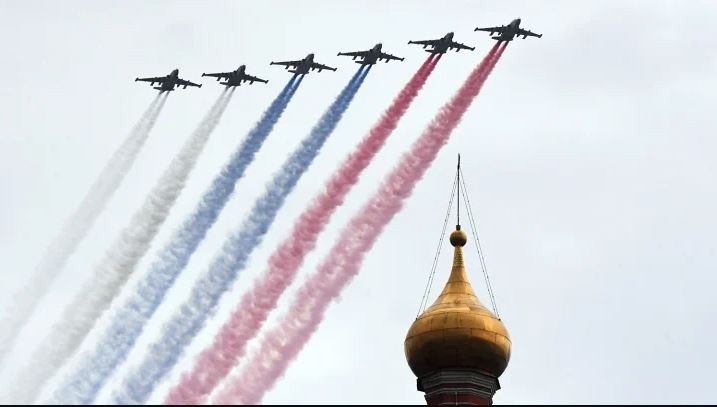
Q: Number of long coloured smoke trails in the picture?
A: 6